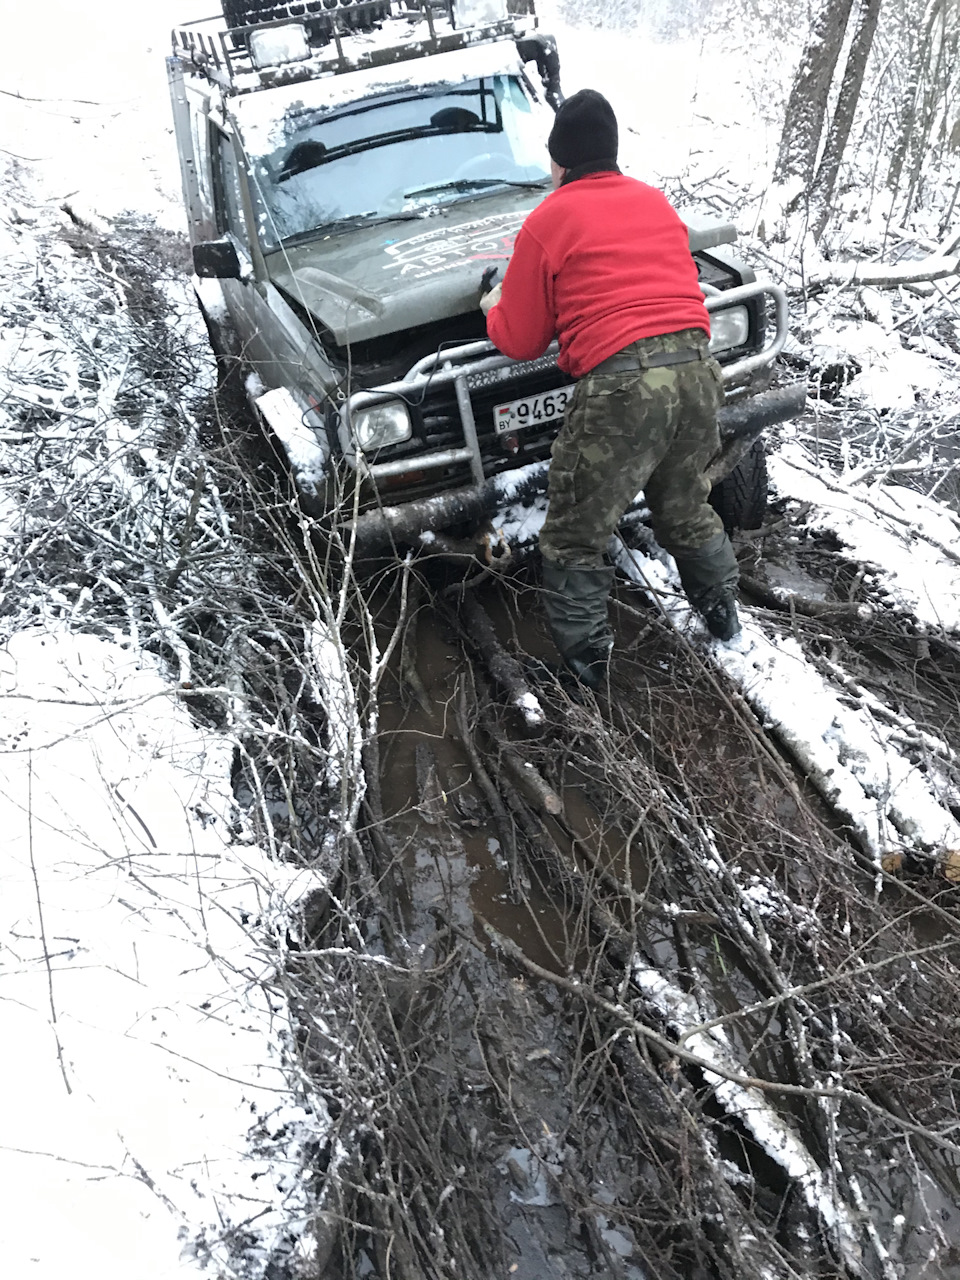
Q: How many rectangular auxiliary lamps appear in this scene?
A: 2